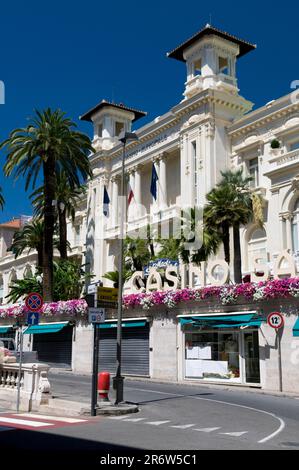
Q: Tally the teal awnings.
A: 5